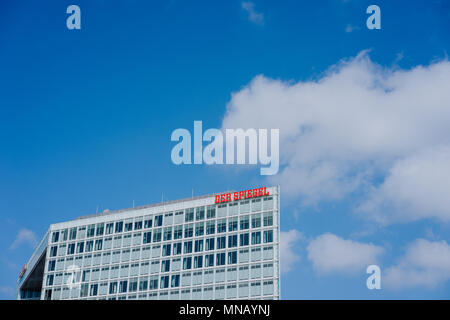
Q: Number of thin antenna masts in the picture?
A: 4